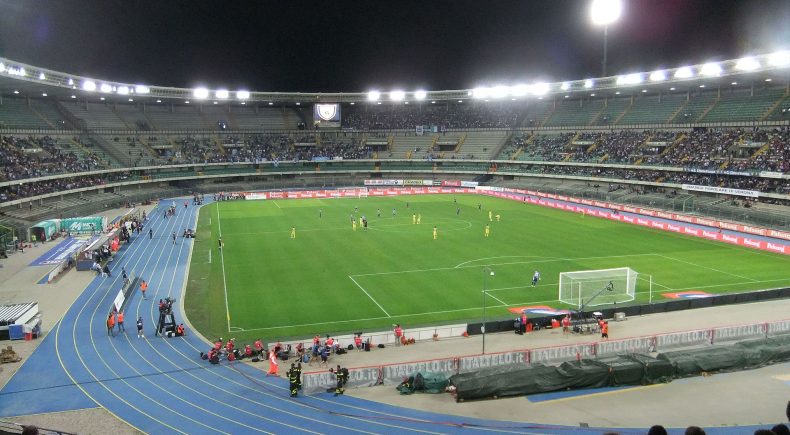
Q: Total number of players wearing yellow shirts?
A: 9